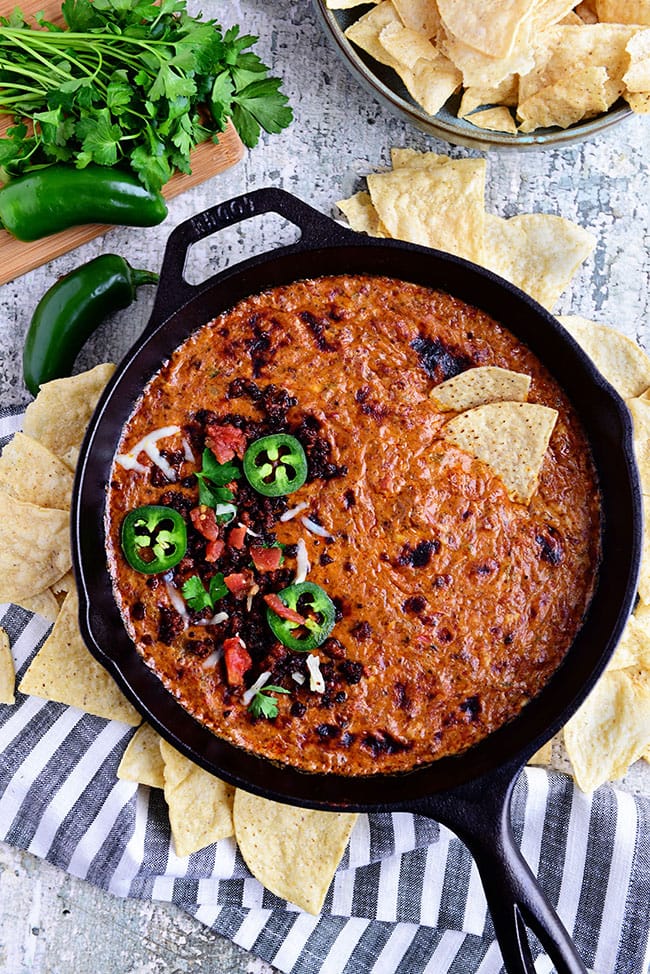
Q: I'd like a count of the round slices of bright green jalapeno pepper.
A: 3